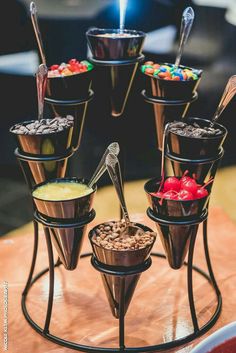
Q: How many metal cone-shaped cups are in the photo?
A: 8